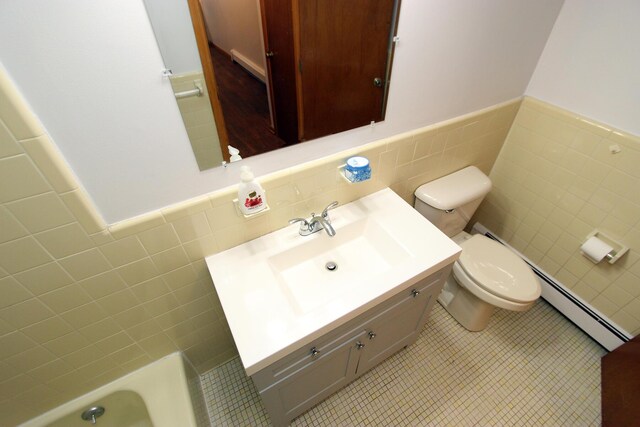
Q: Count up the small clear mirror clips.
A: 4